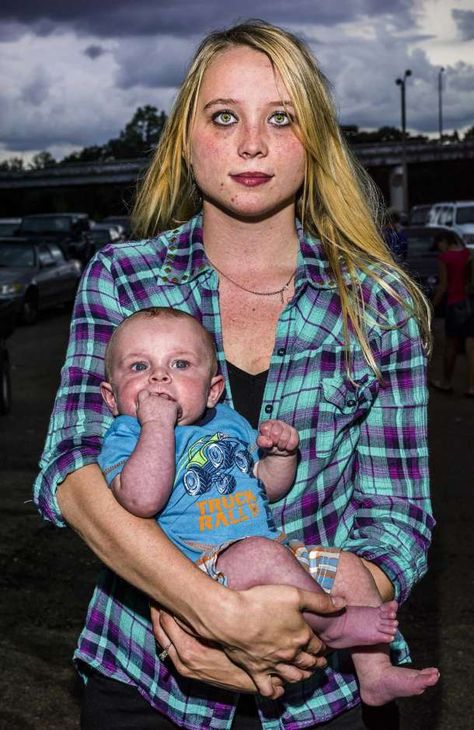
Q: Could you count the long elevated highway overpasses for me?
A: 1